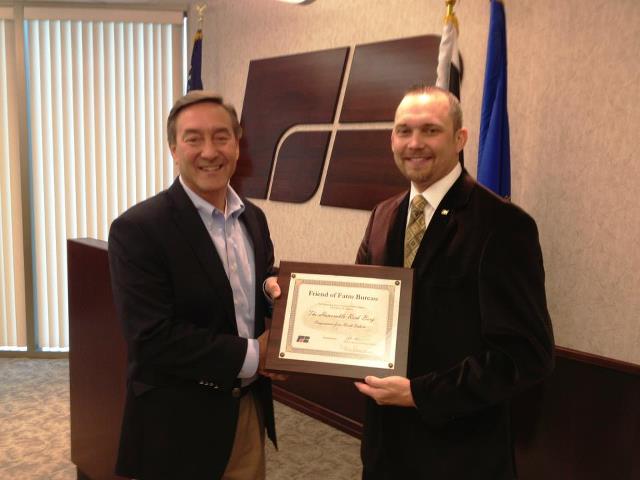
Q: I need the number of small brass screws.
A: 4